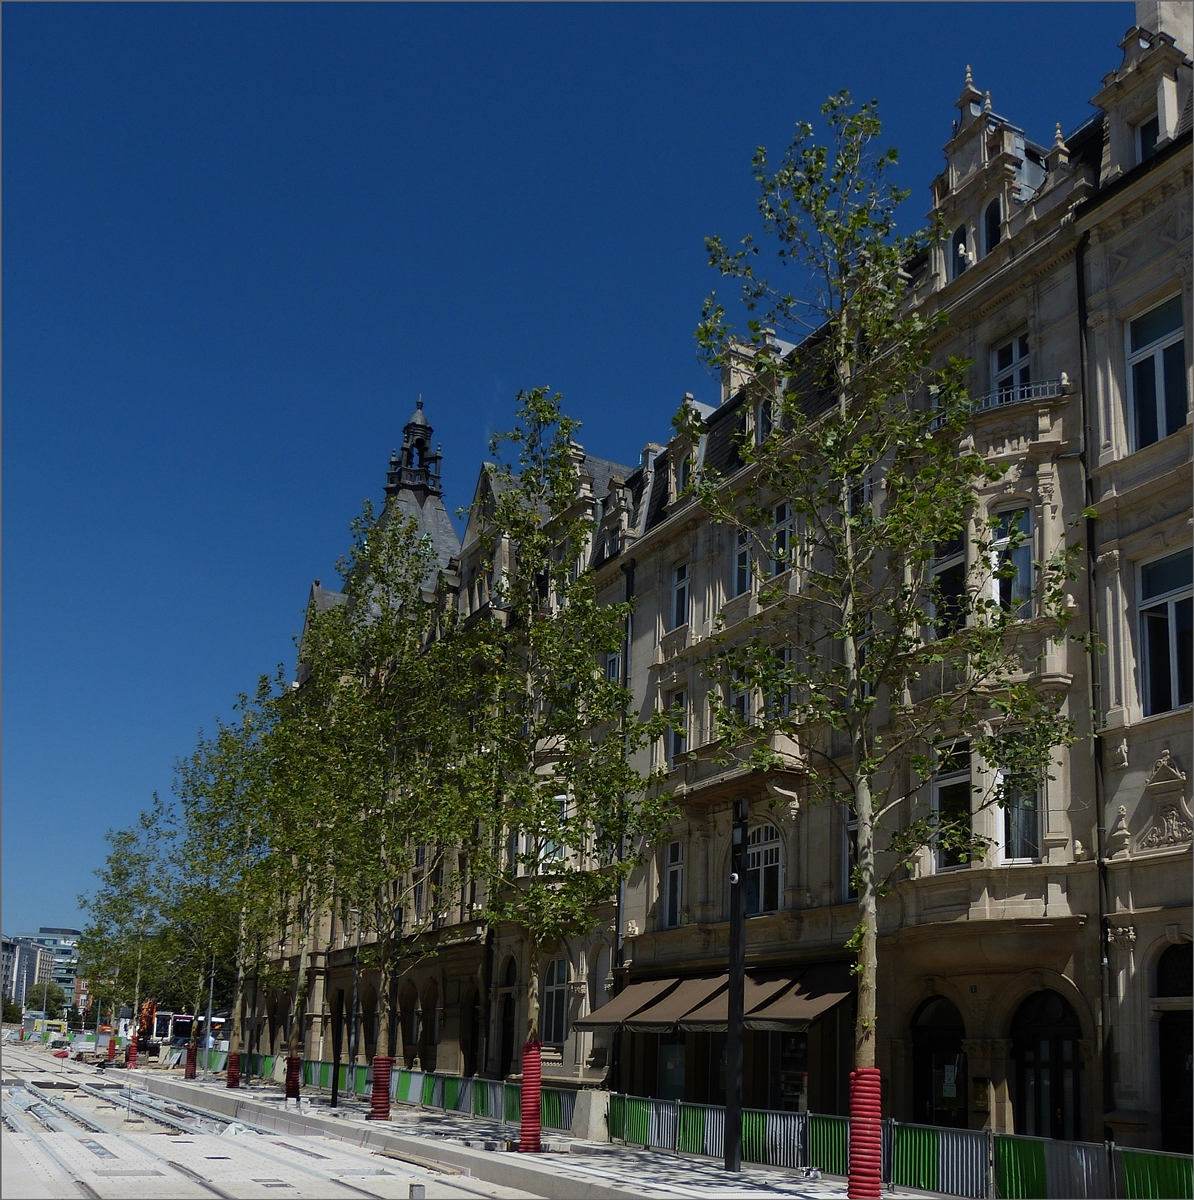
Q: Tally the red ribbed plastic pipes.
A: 8